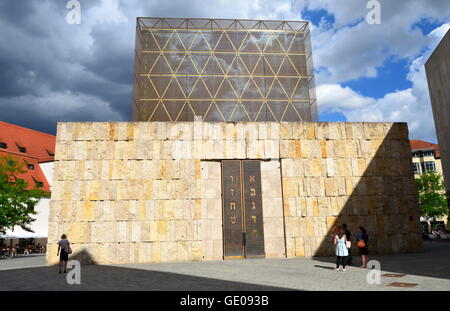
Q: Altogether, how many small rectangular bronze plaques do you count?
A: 2